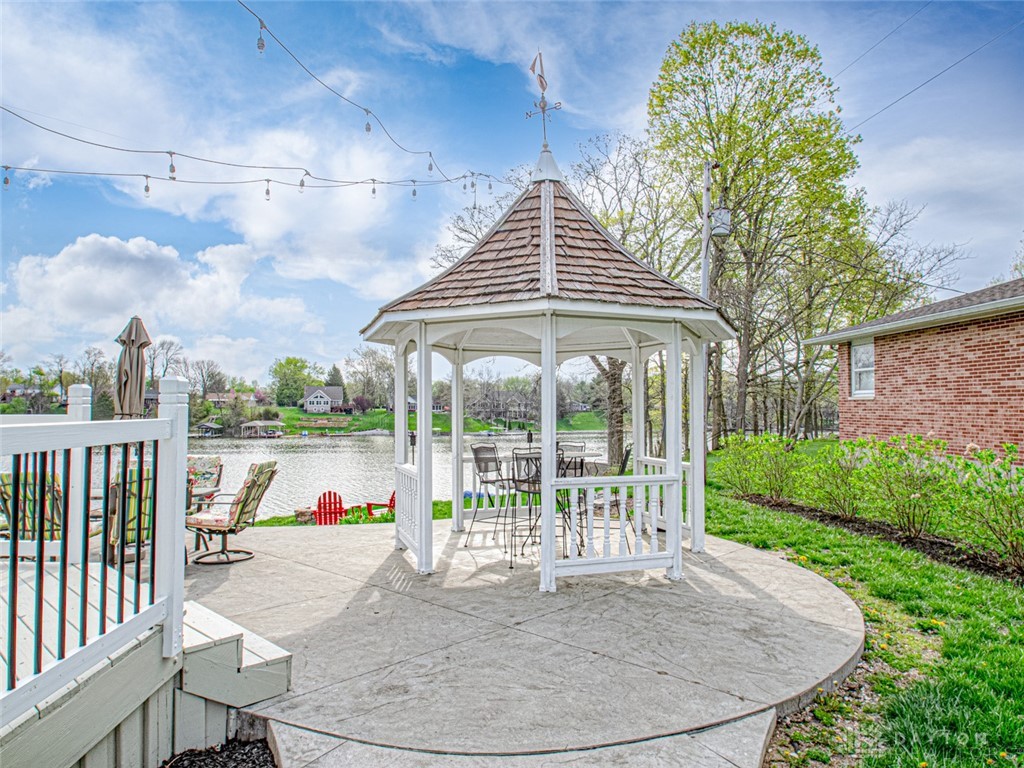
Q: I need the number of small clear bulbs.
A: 13